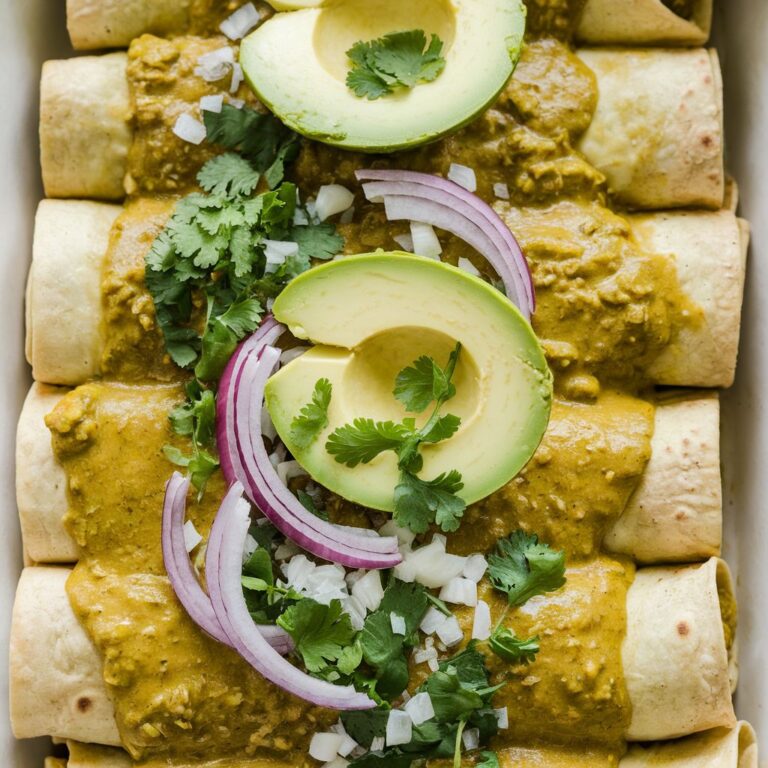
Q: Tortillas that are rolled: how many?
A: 6